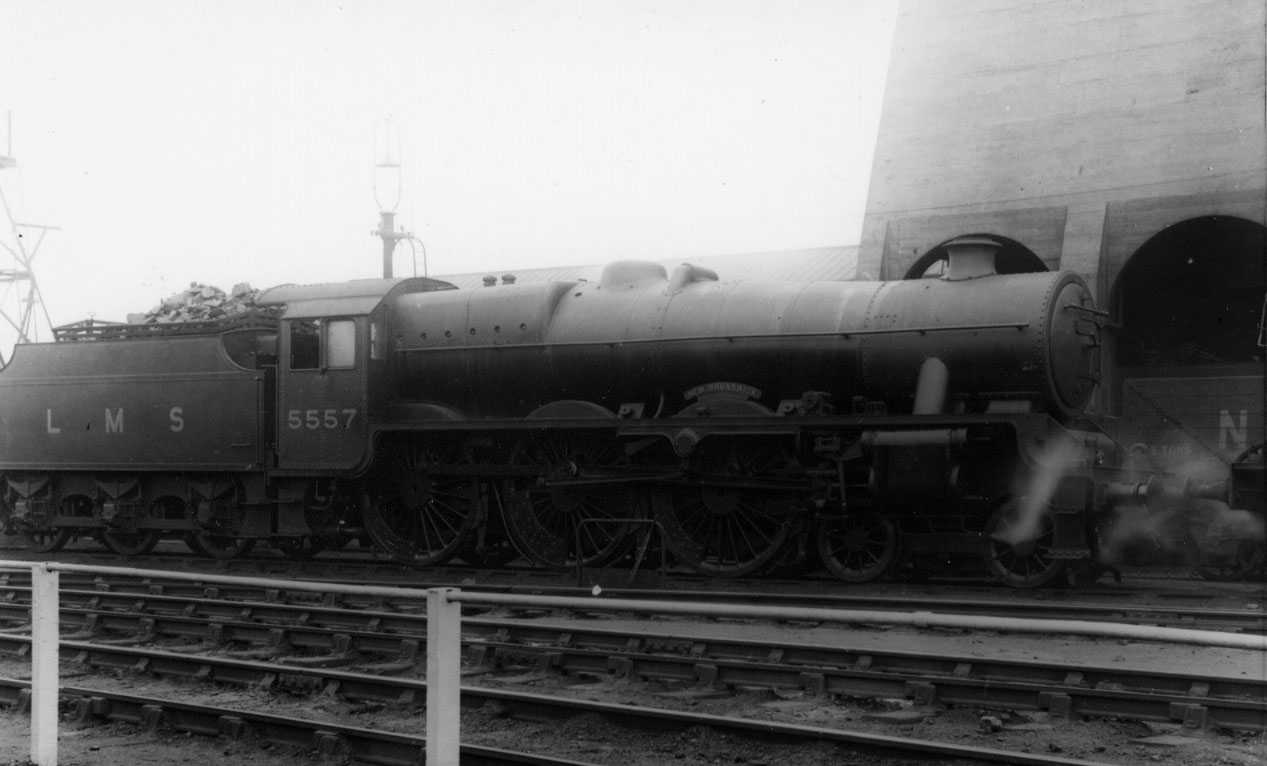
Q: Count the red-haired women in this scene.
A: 0